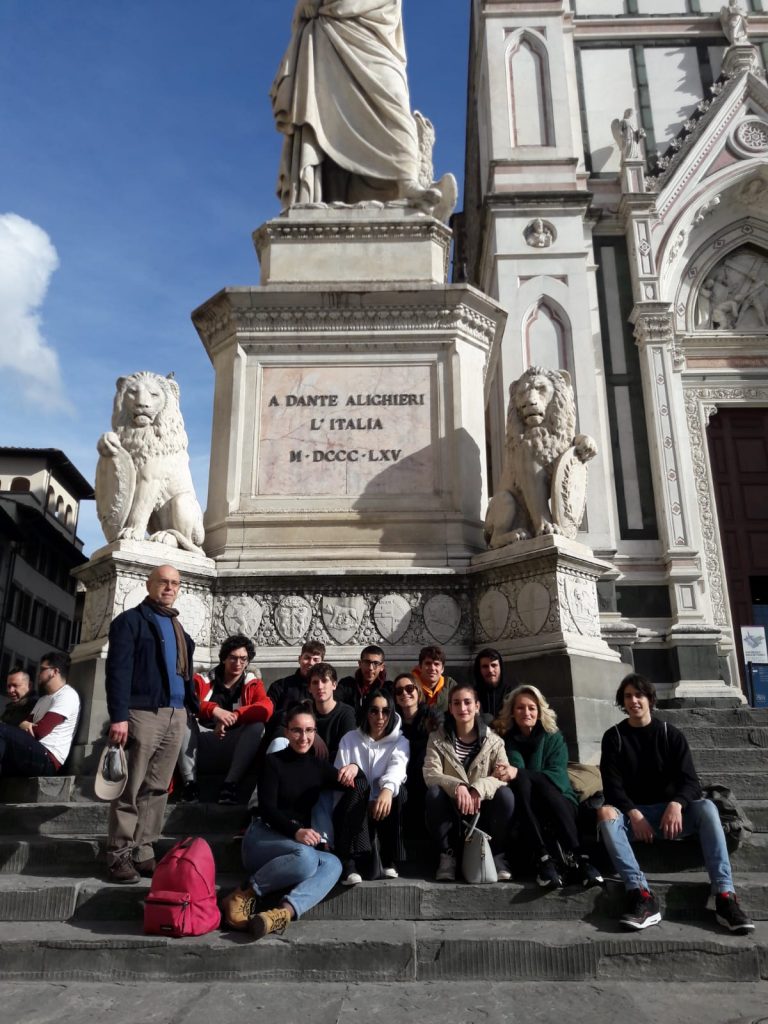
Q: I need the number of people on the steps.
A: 15